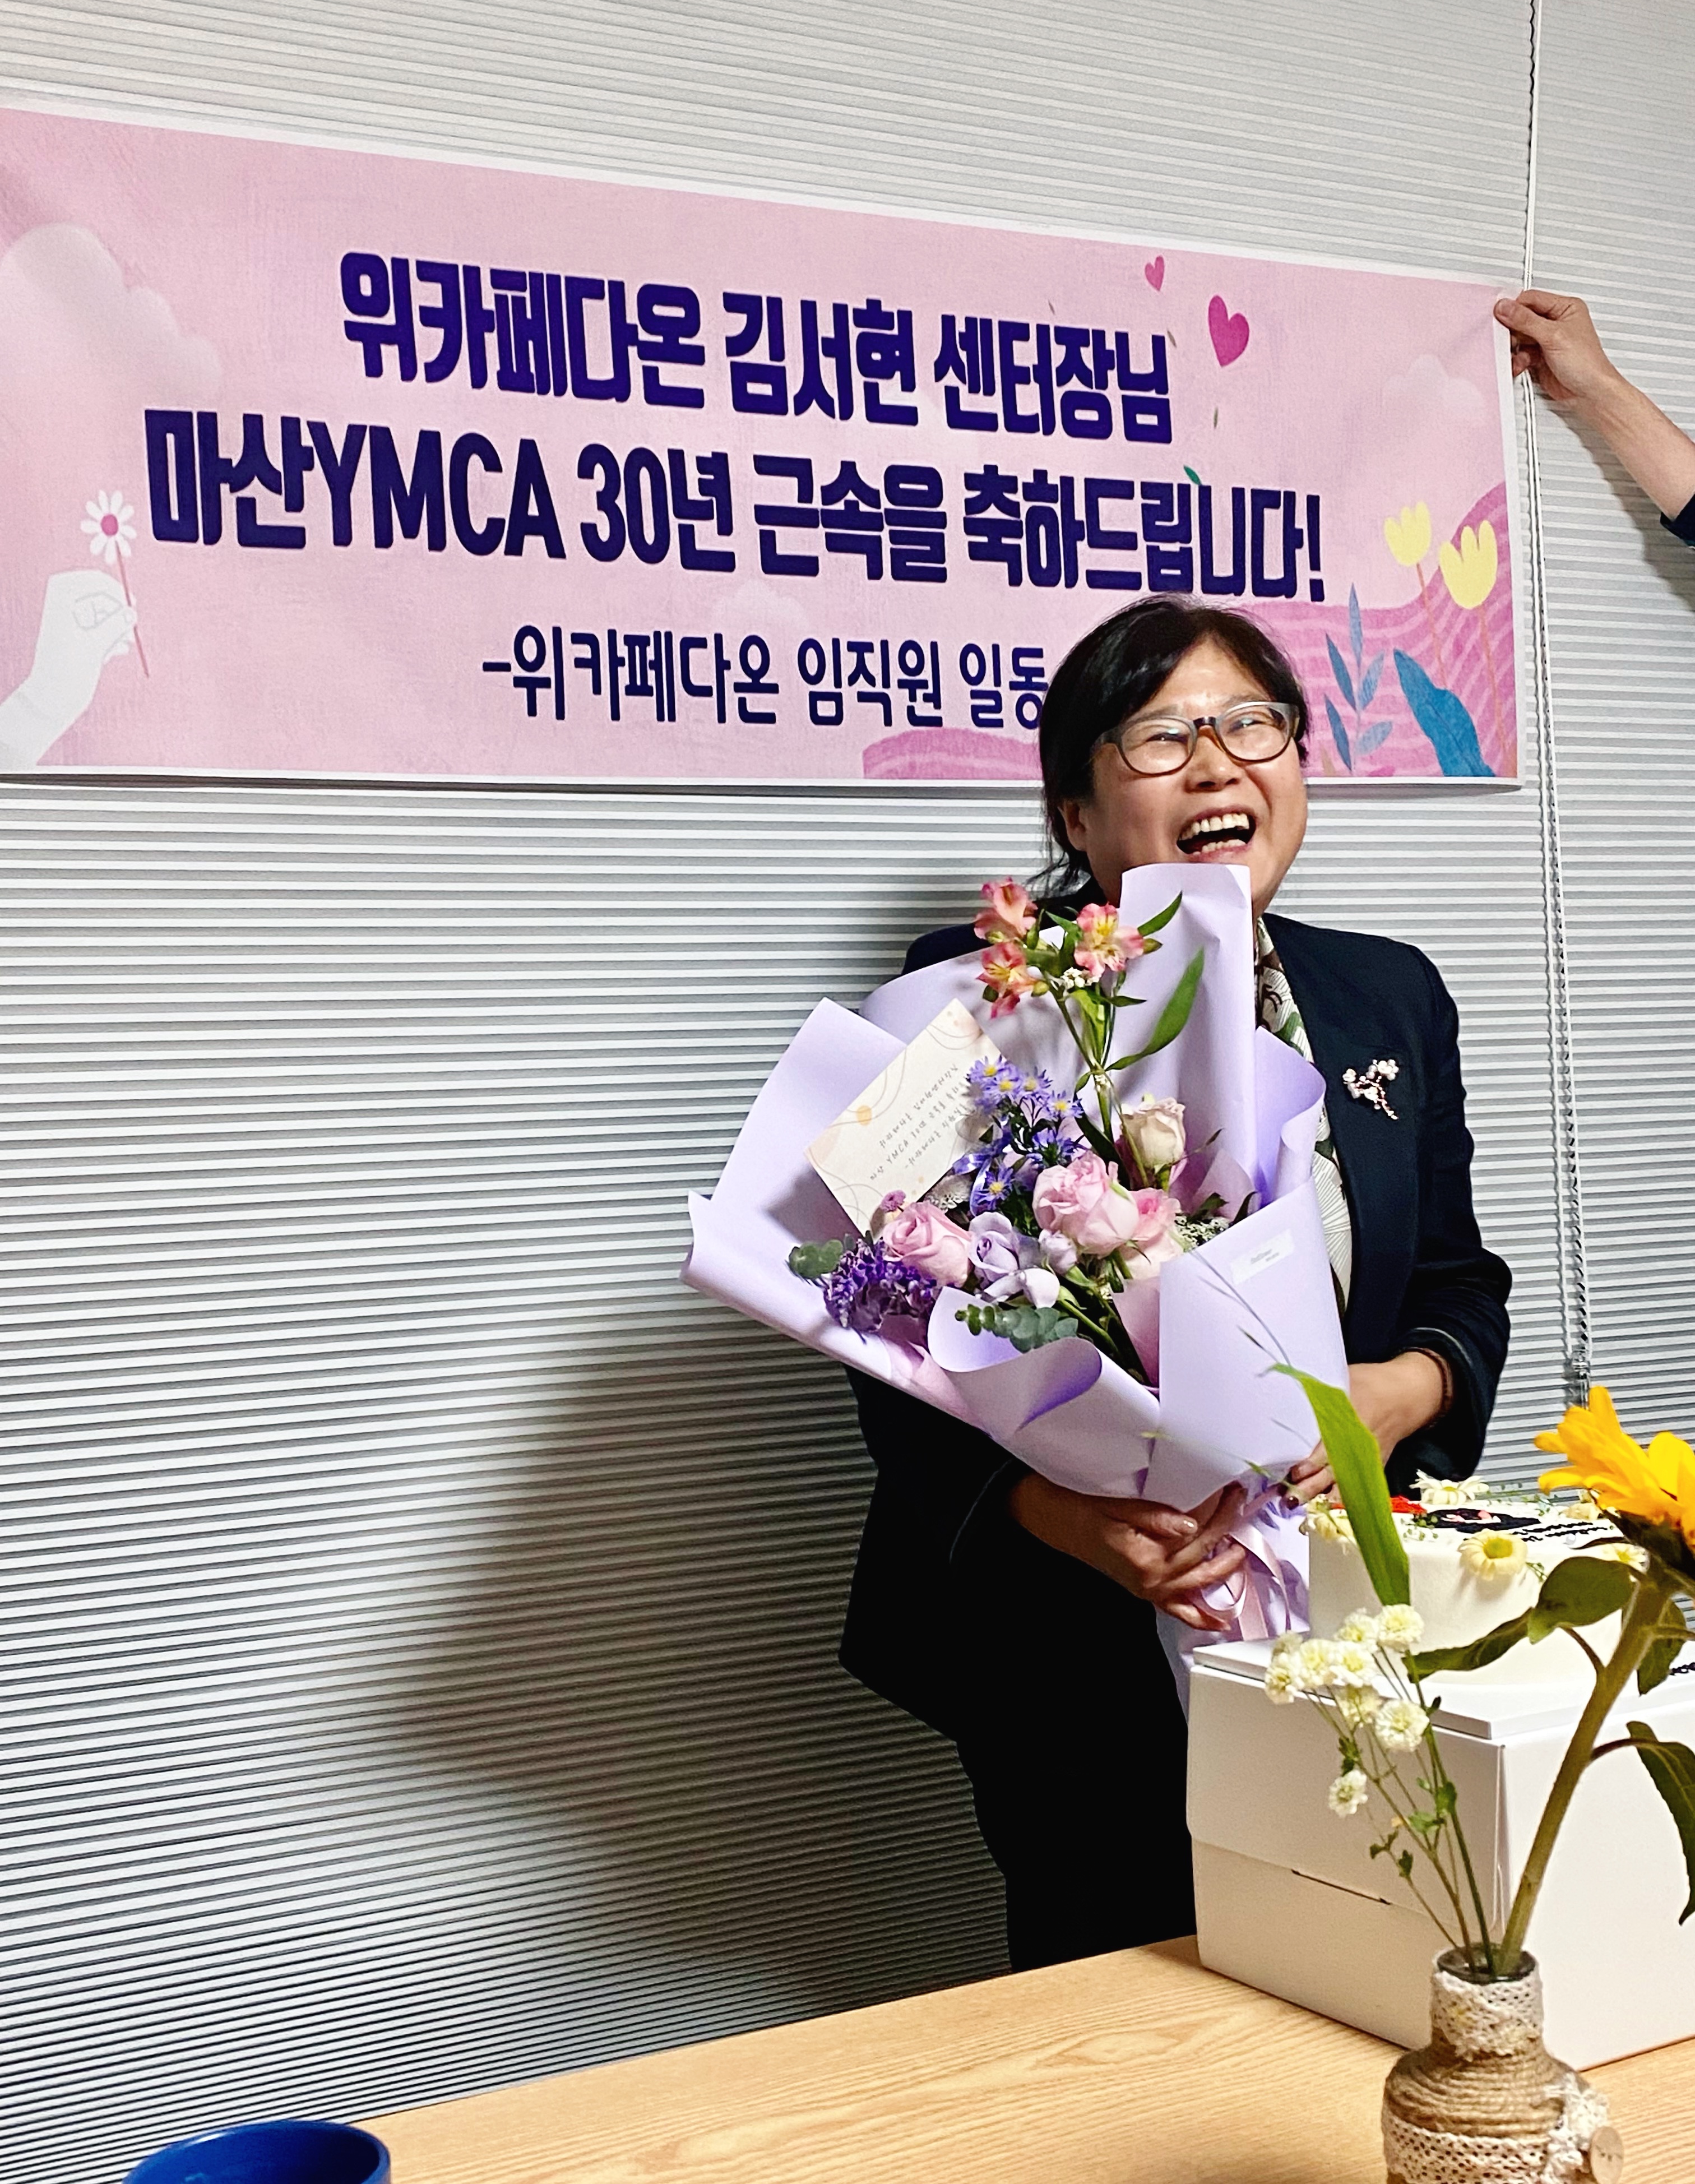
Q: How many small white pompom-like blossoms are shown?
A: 9